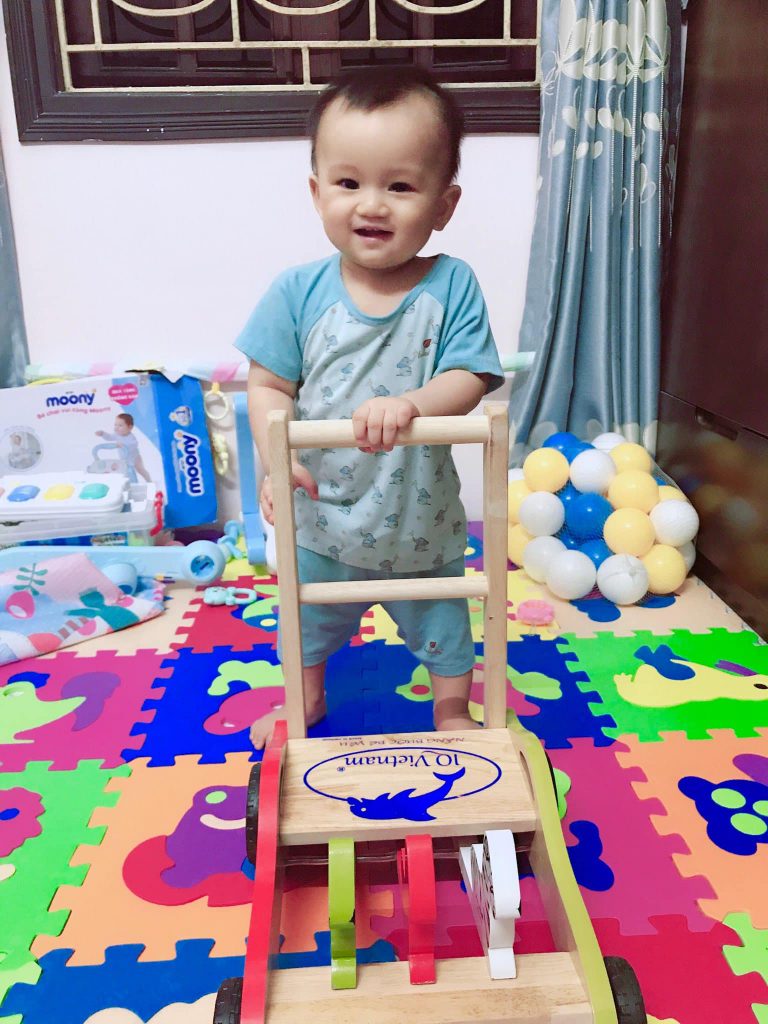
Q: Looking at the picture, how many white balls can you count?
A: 9